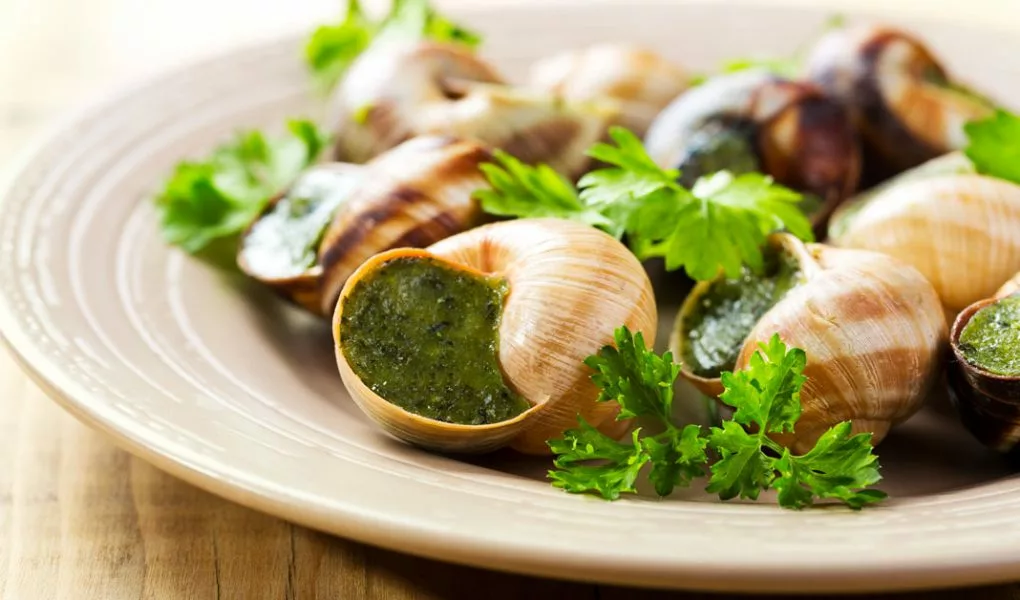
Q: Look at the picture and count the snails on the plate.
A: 9